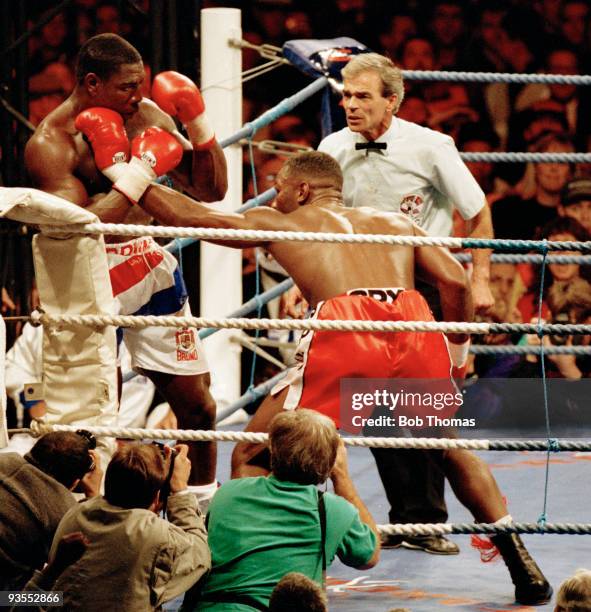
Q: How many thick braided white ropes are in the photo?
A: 4